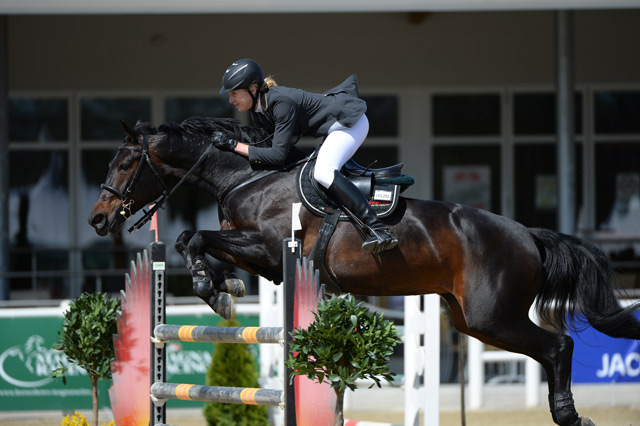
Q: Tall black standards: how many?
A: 2